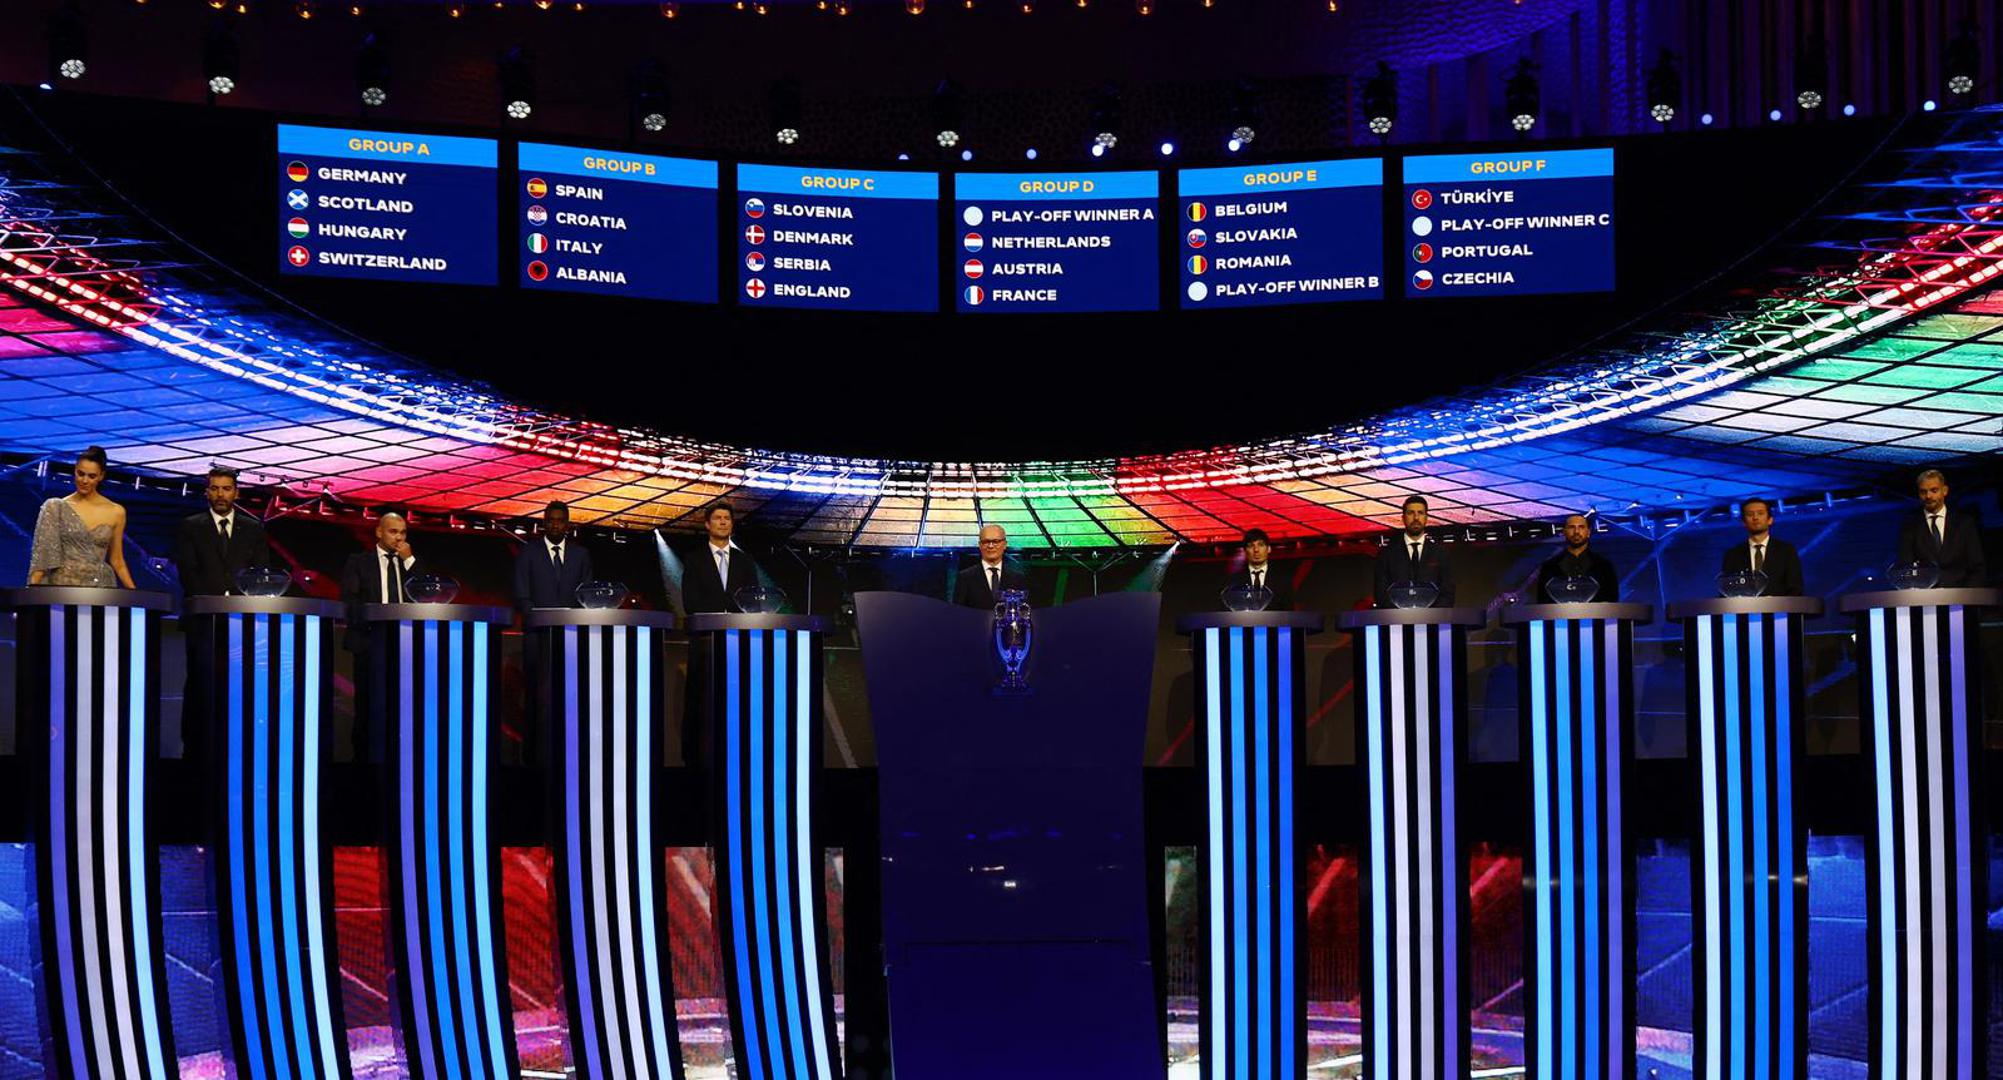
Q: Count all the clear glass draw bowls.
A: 9